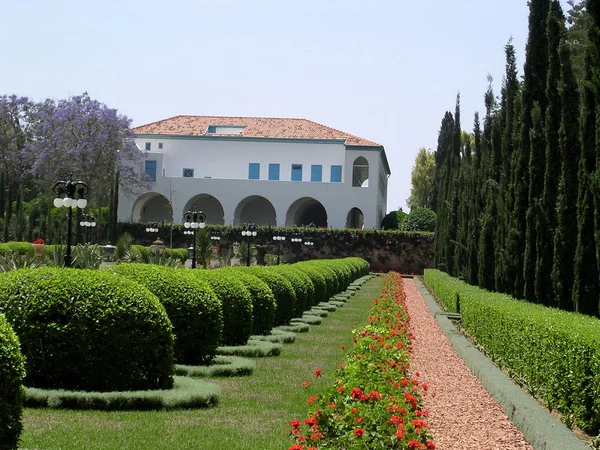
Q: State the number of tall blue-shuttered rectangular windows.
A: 6